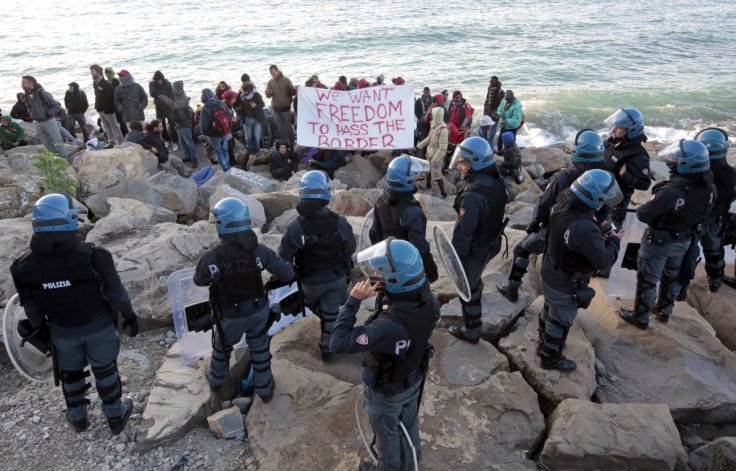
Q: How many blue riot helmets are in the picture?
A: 11